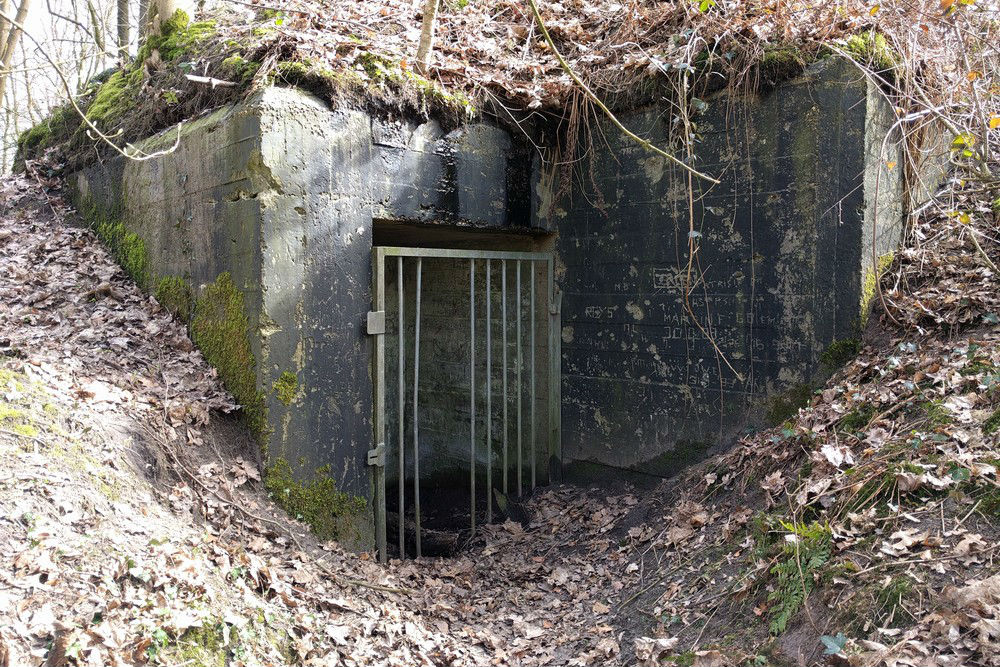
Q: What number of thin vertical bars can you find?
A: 7